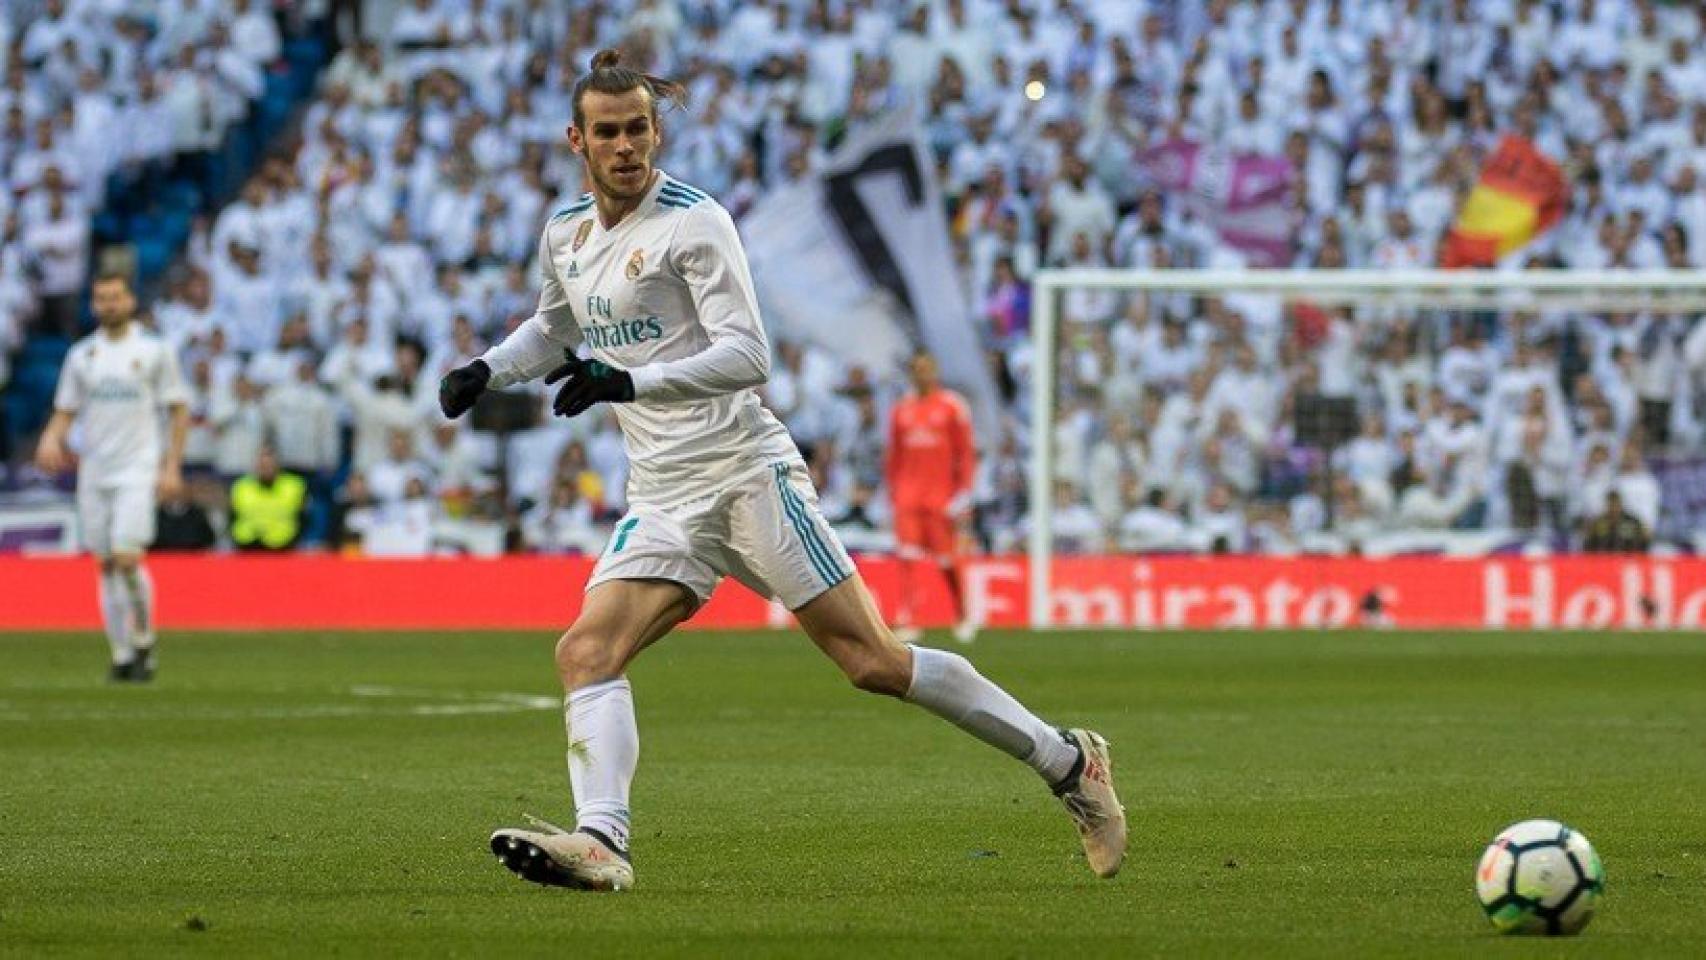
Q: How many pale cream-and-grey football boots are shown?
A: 2